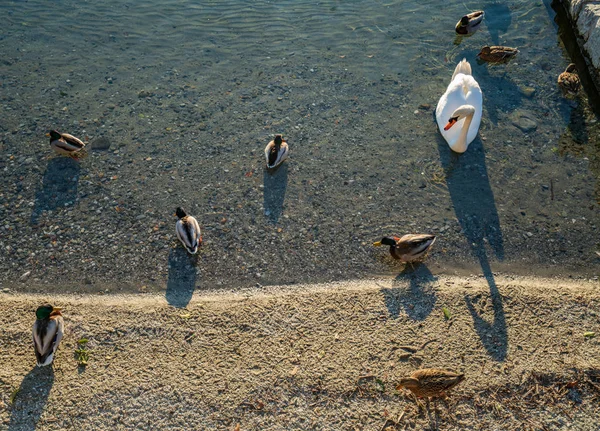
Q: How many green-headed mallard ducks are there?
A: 6